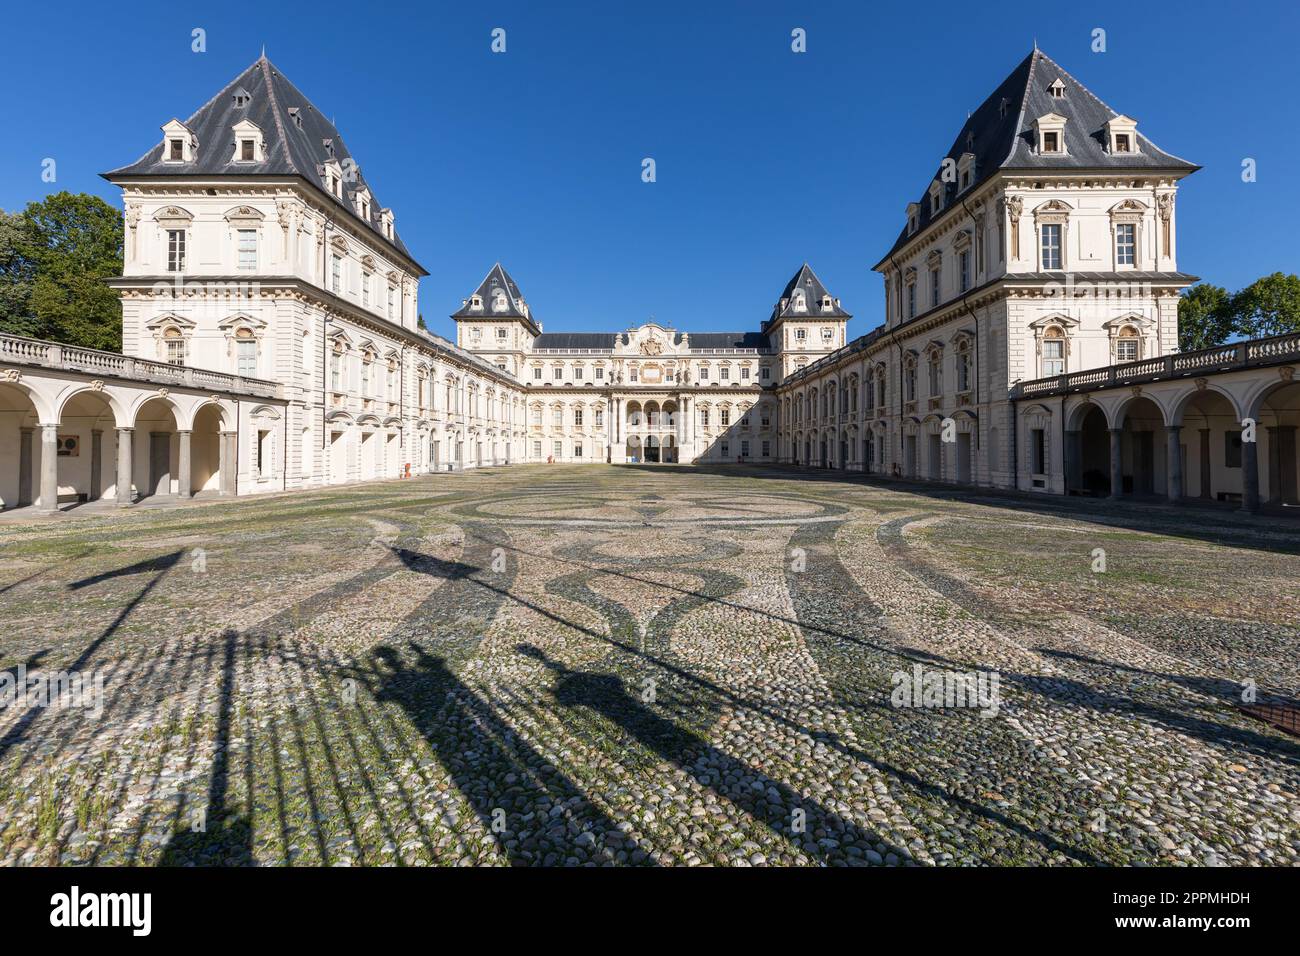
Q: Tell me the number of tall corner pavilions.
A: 4